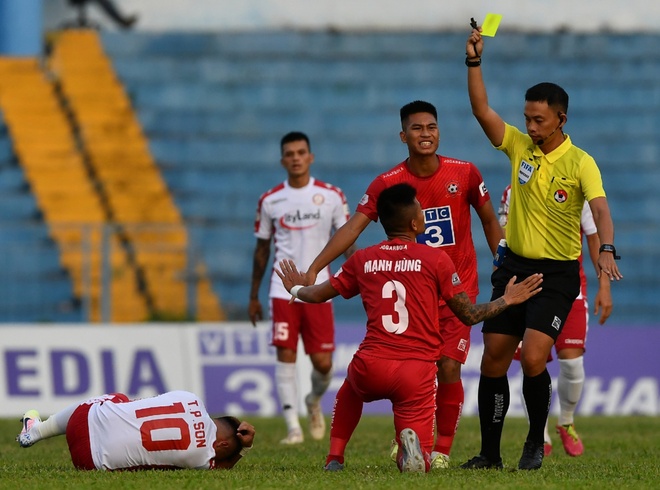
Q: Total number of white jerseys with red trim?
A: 3